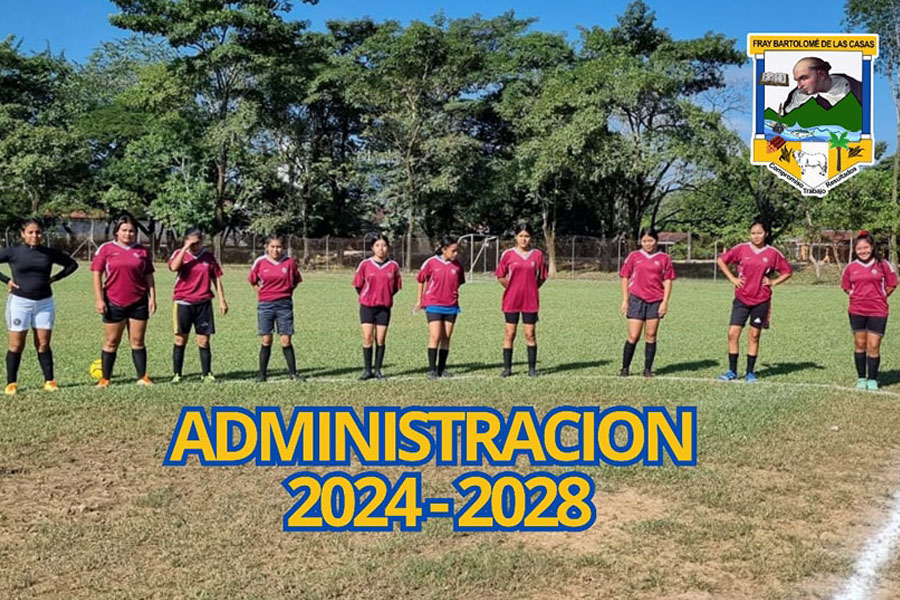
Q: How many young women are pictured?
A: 10